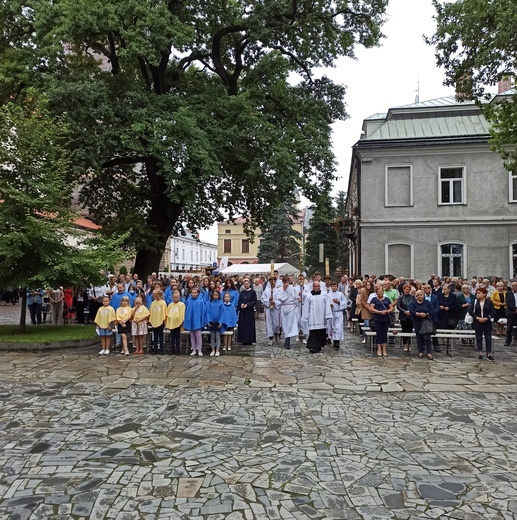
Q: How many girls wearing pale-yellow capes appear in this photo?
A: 5